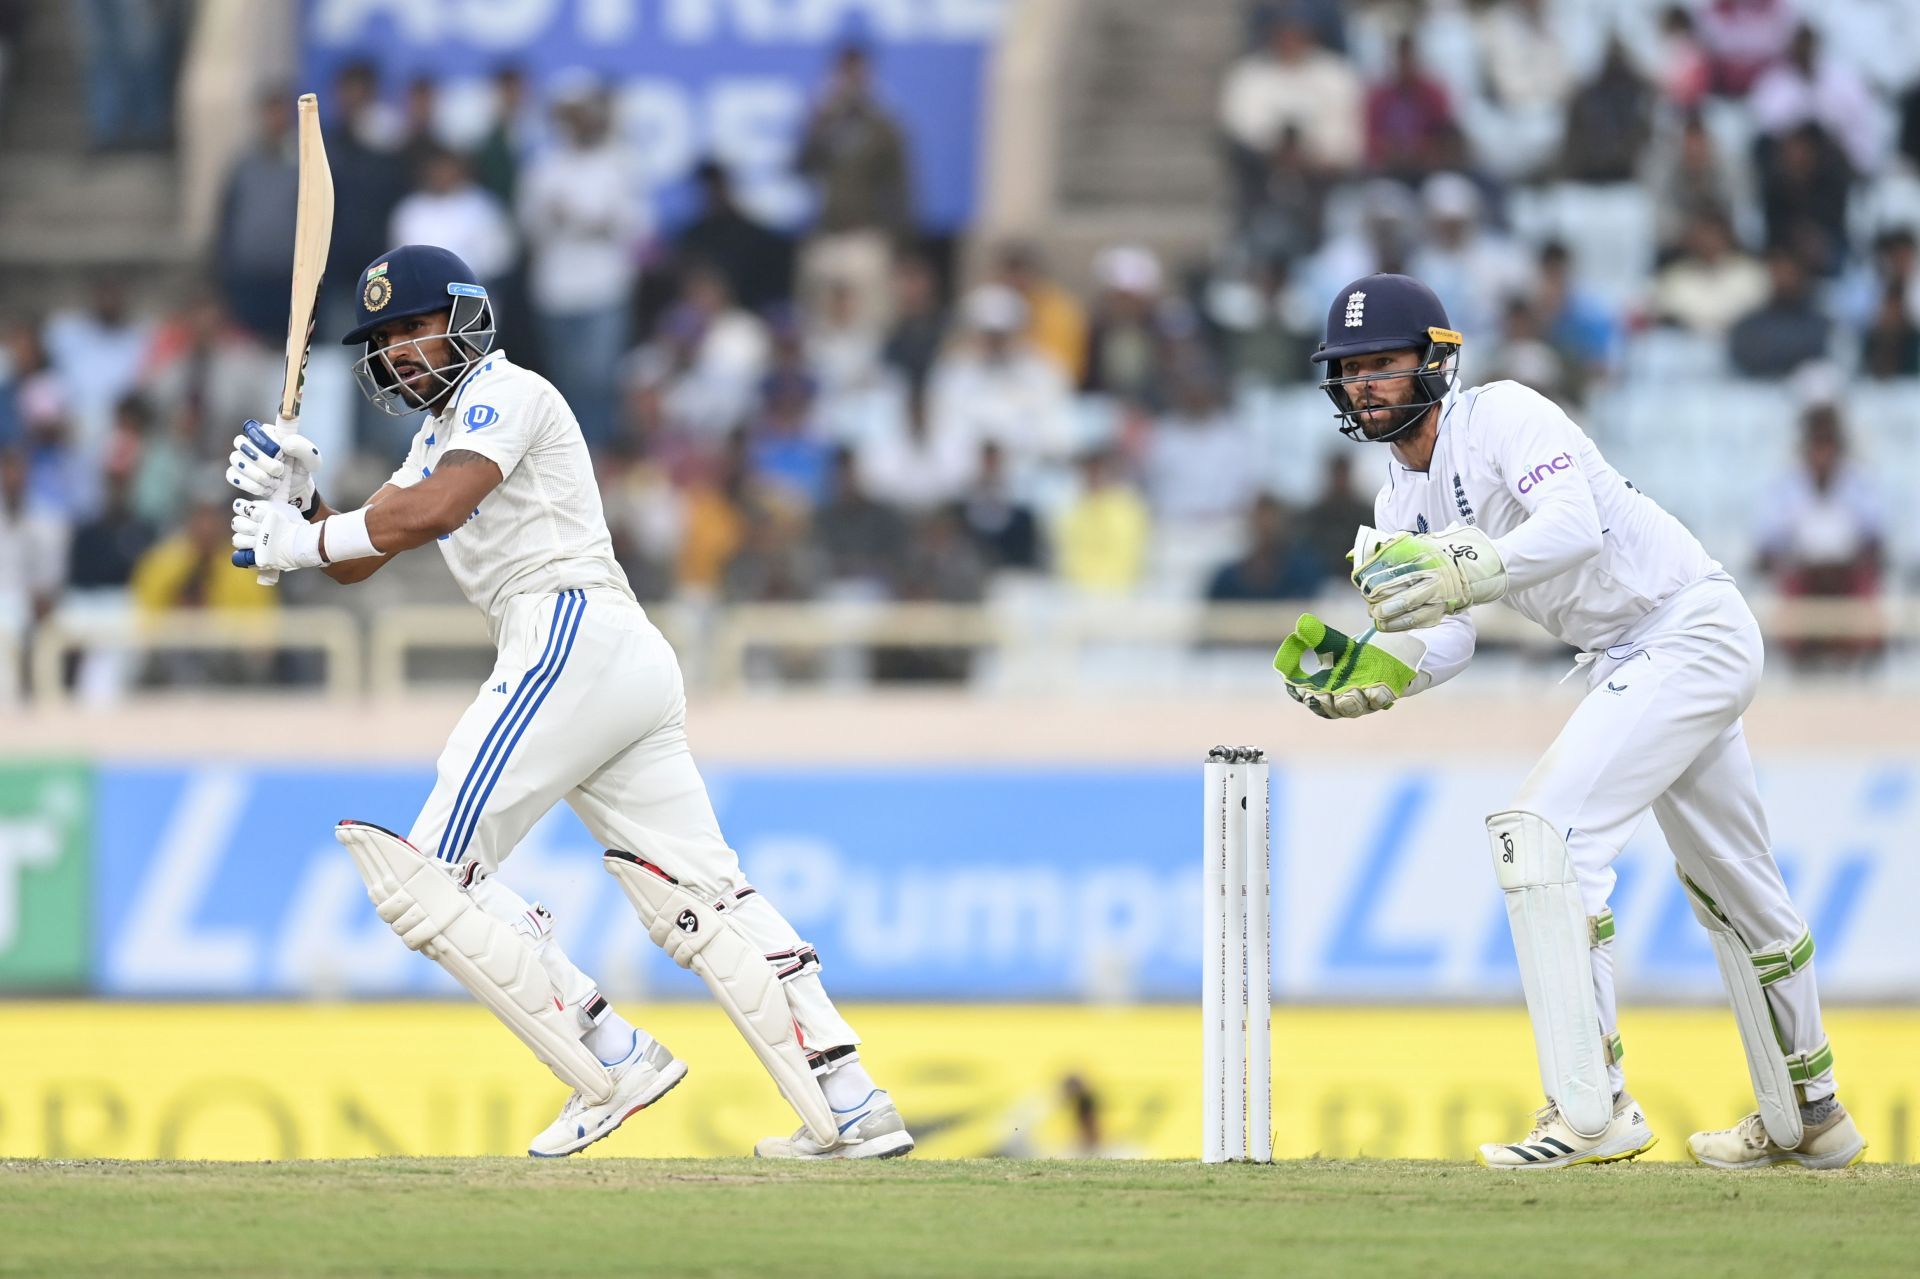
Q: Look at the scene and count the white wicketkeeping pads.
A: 2